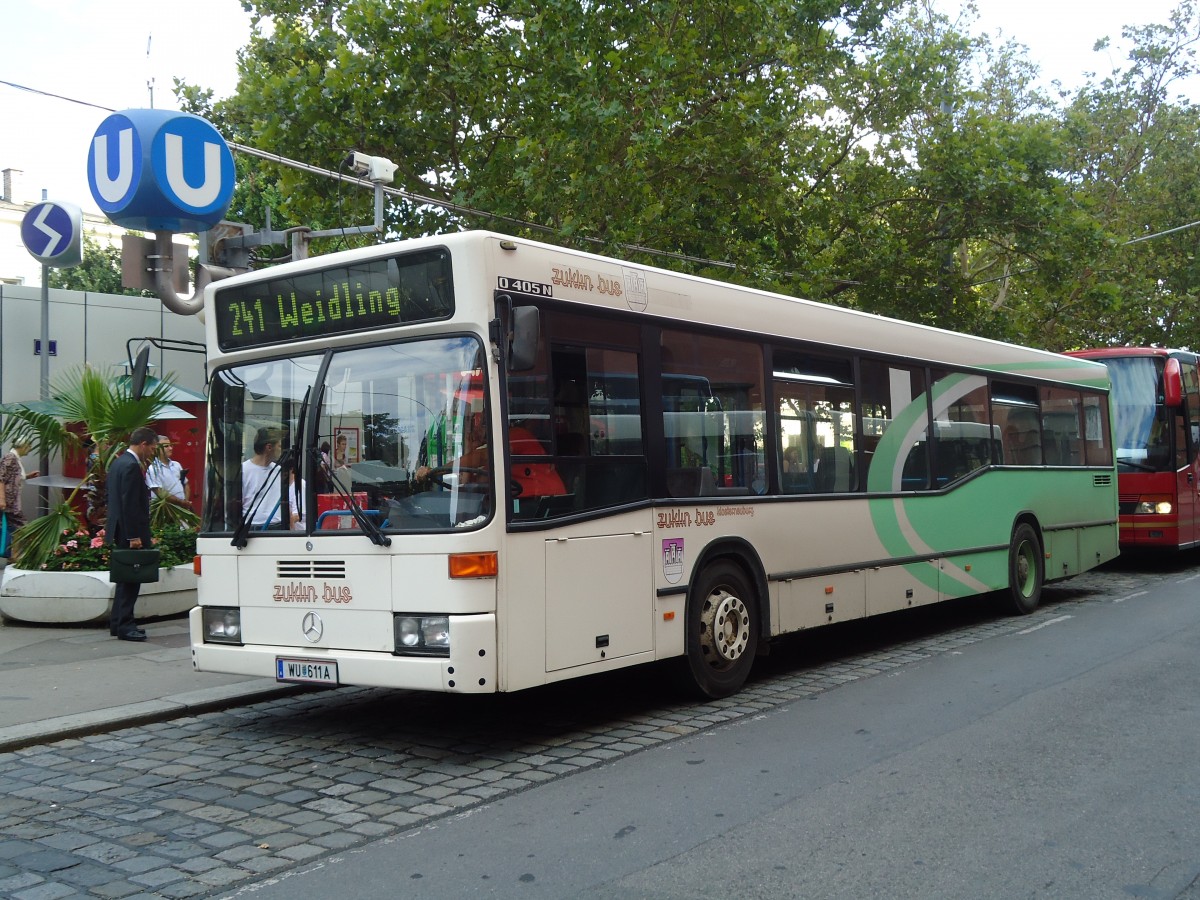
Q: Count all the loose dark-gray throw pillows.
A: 0